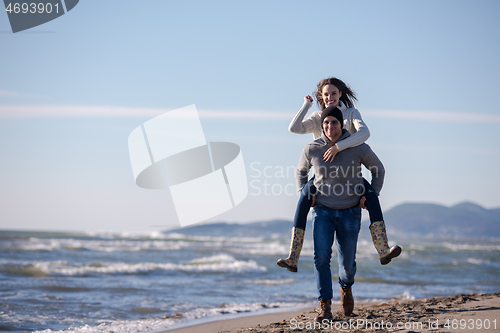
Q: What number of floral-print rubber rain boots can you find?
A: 2